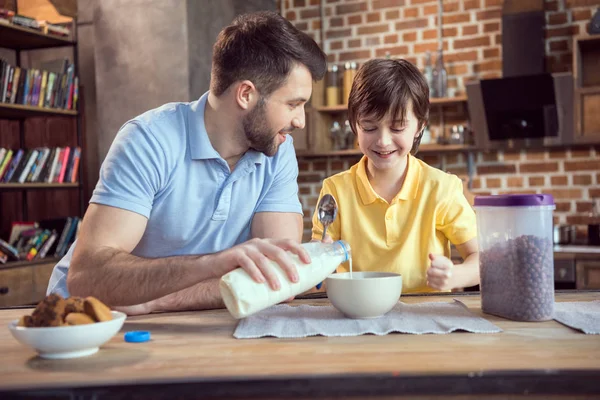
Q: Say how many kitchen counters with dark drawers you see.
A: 1